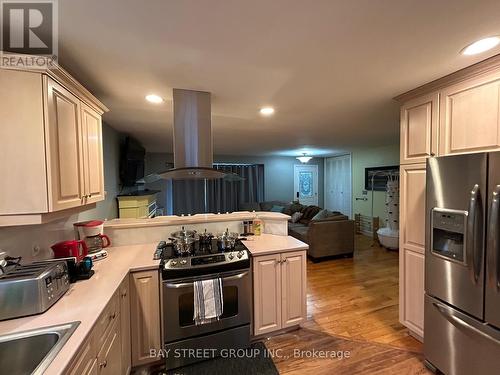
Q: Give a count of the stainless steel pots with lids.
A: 3